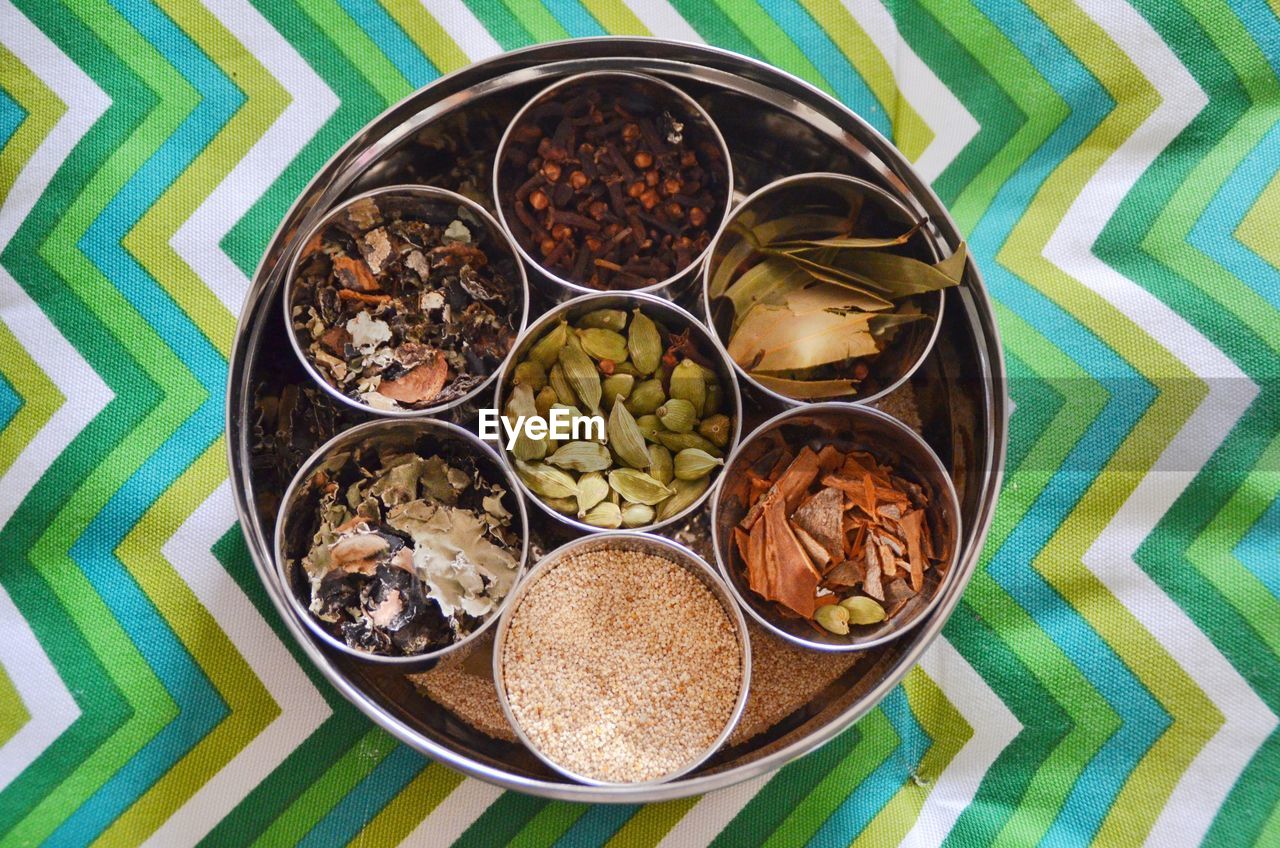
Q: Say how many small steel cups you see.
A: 7